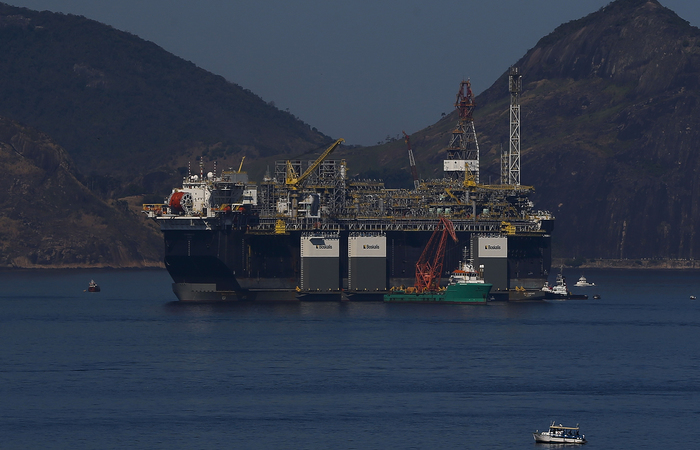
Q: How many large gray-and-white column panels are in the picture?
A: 3